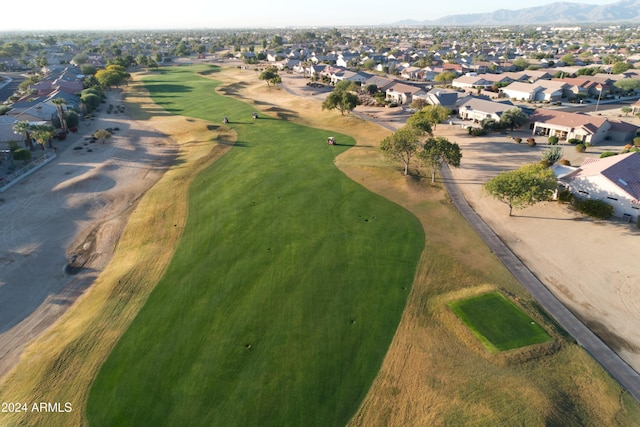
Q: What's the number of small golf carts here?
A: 3